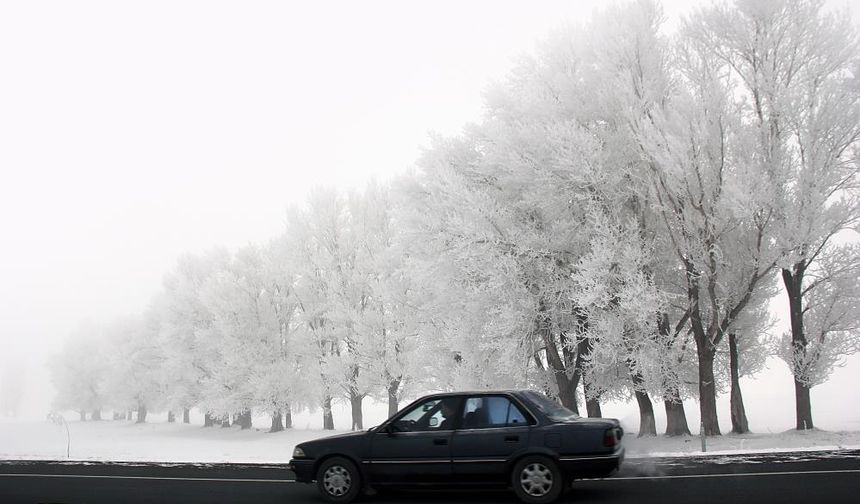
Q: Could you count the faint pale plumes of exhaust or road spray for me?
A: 1